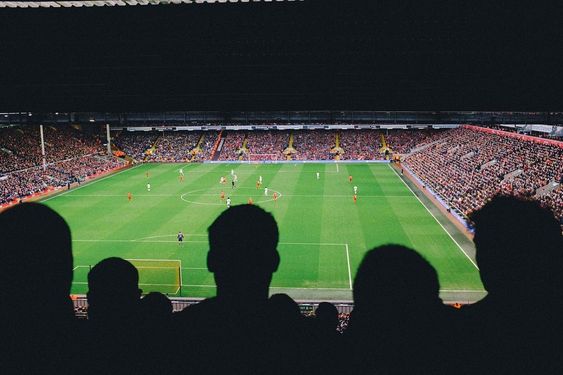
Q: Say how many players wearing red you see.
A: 10